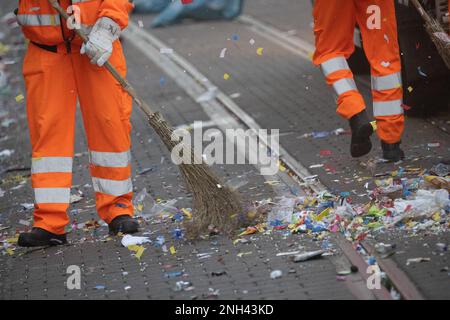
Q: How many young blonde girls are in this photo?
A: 0